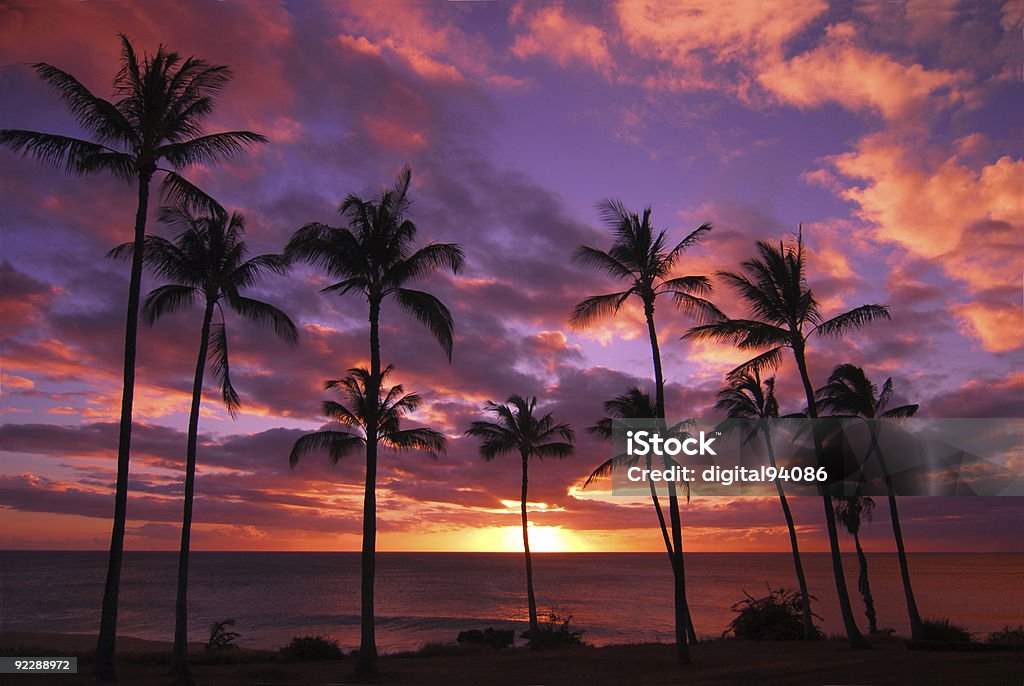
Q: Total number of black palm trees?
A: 11